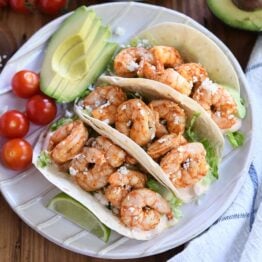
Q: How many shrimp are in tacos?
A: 15